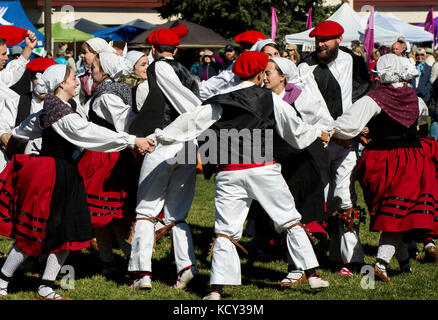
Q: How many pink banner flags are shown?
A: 4